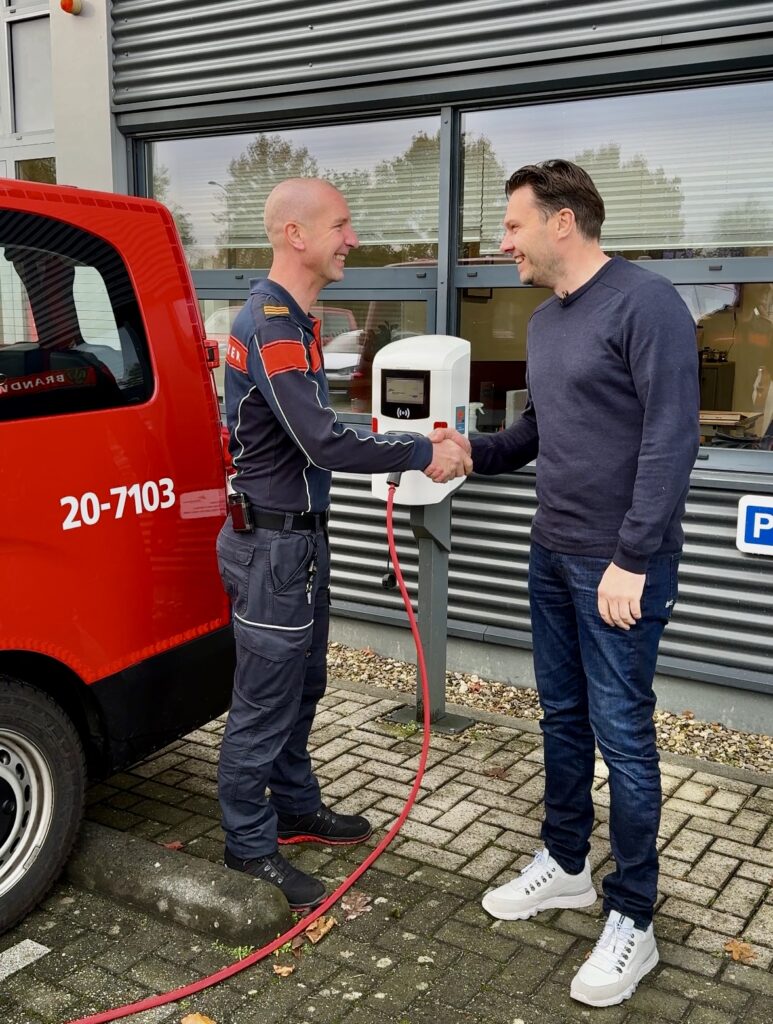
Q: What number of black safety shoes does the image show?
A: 2